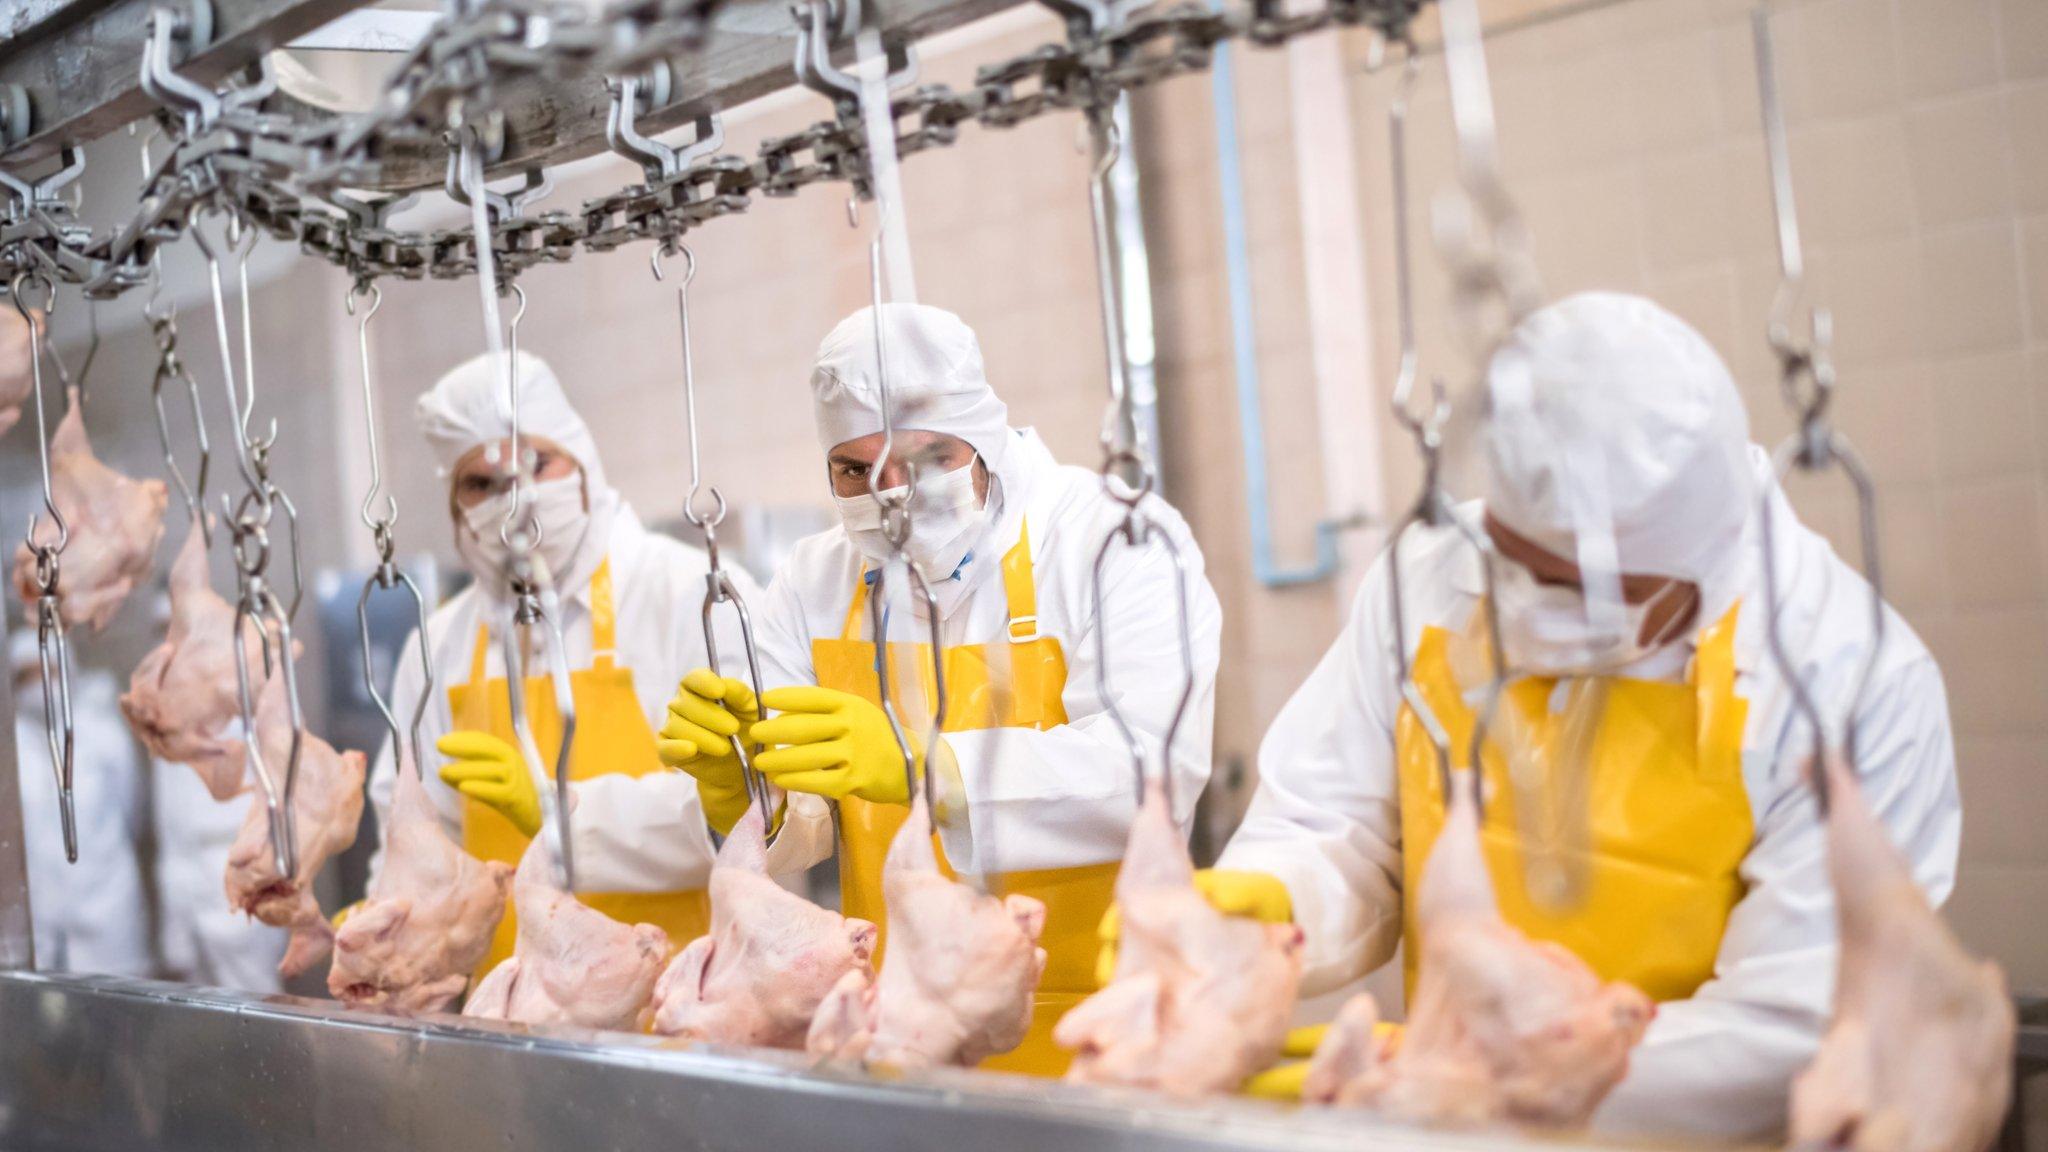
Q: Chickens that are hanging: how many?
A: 11